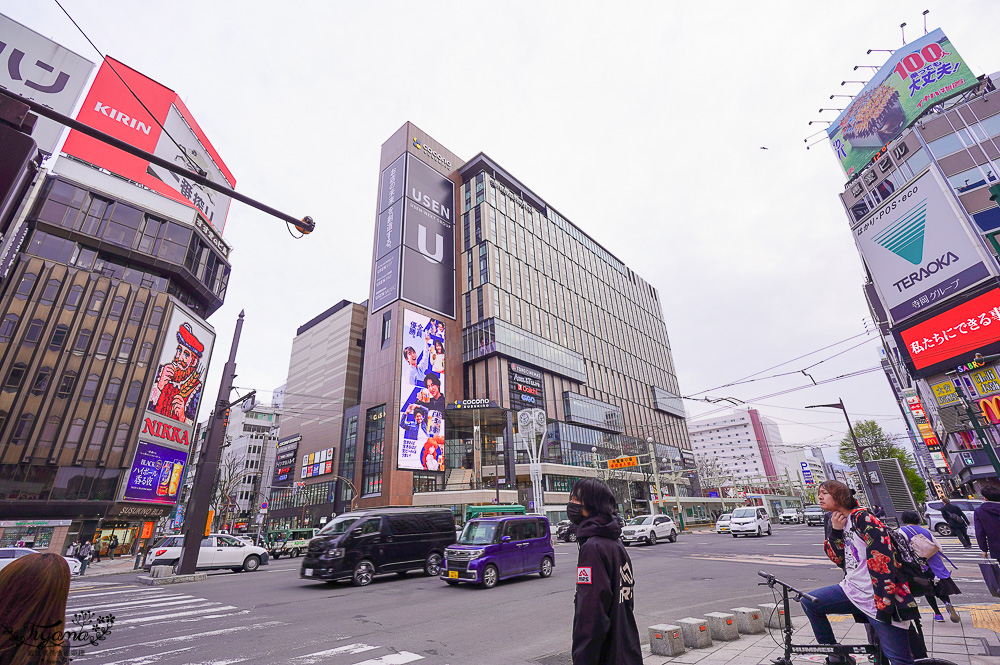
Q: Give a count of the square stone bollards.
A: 5